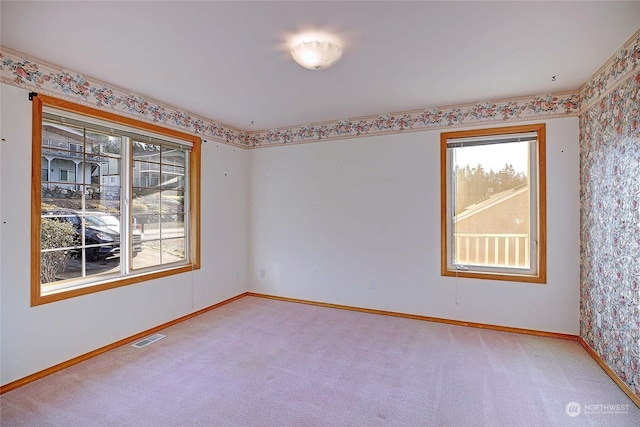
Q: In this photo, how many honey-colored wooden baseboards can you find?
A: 3